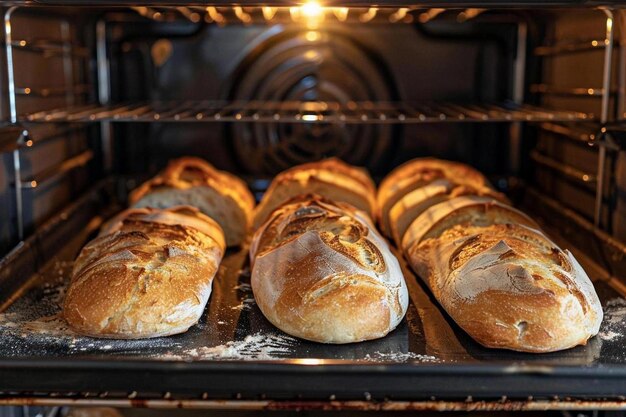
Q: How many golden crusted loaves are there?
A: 6